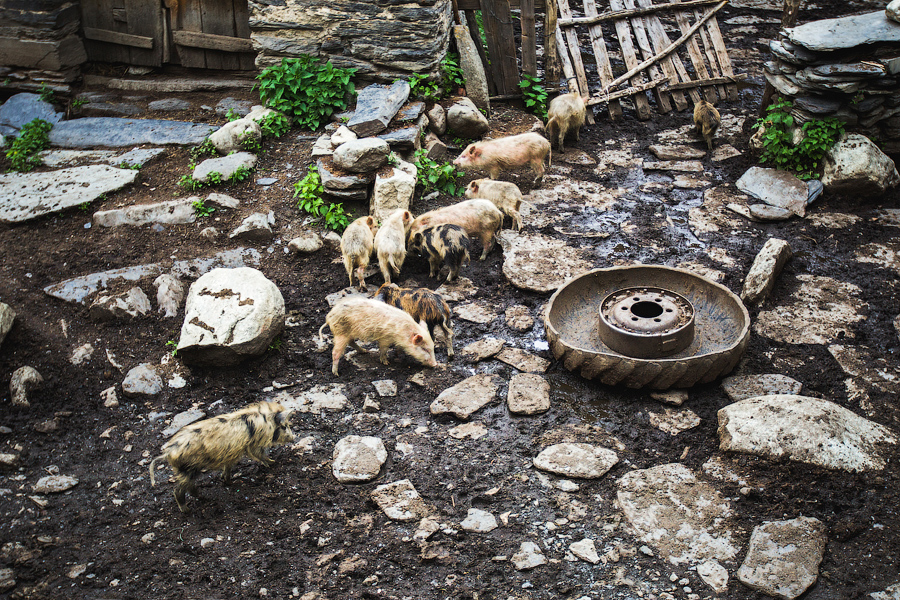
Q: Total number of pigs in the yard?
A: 11